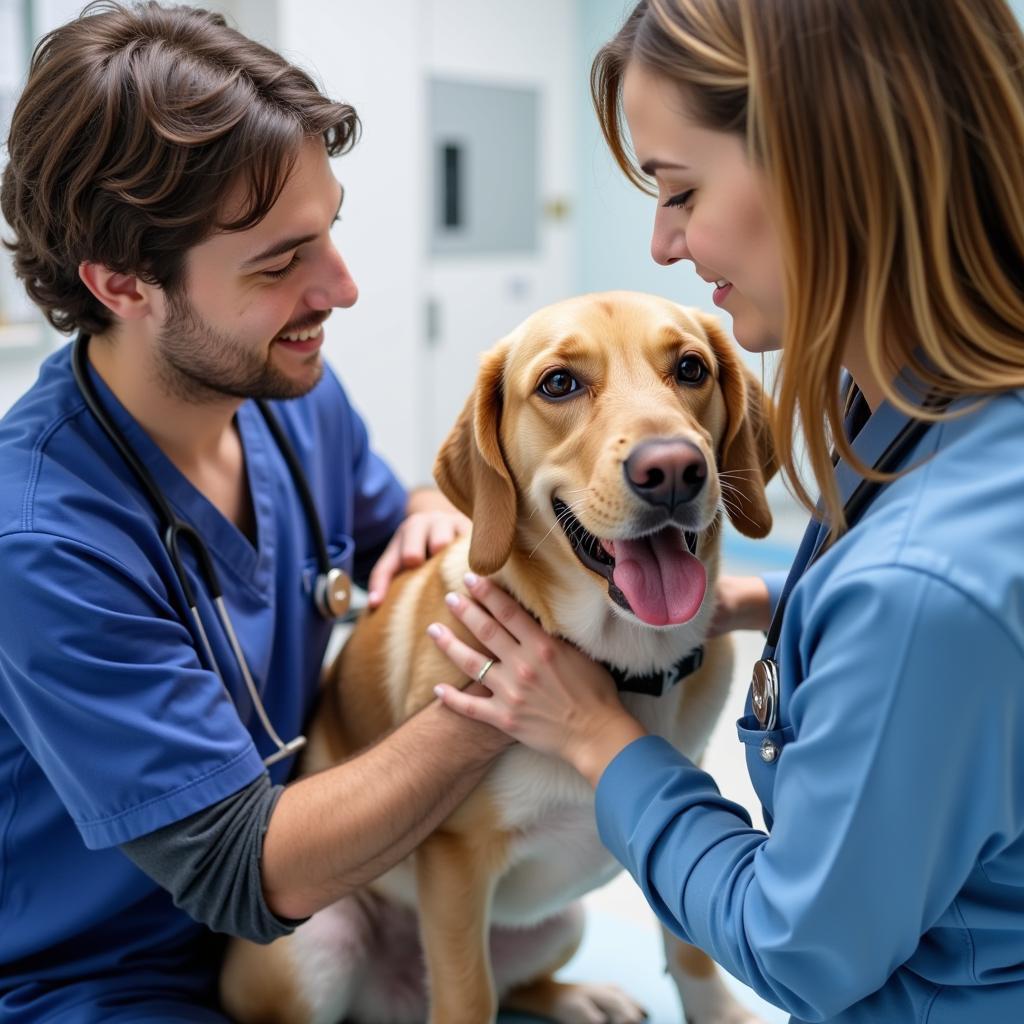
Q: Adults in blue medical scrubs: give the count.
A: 2